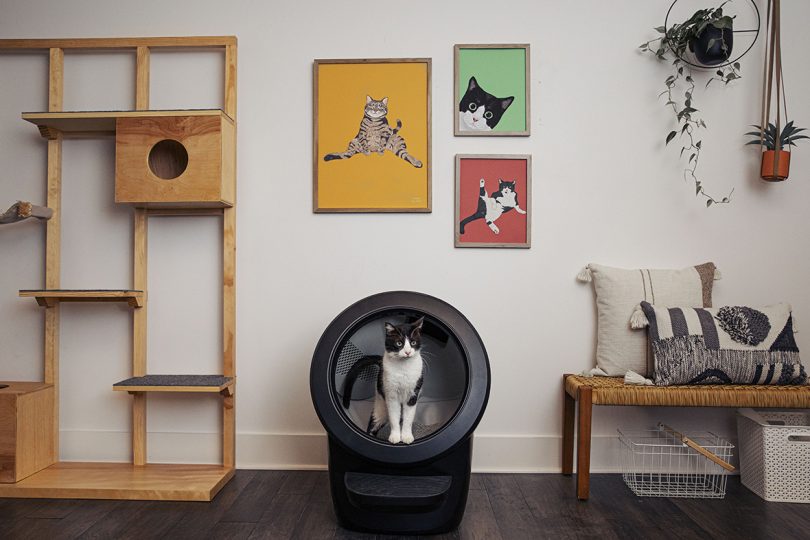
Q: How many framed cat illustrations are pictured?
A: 3